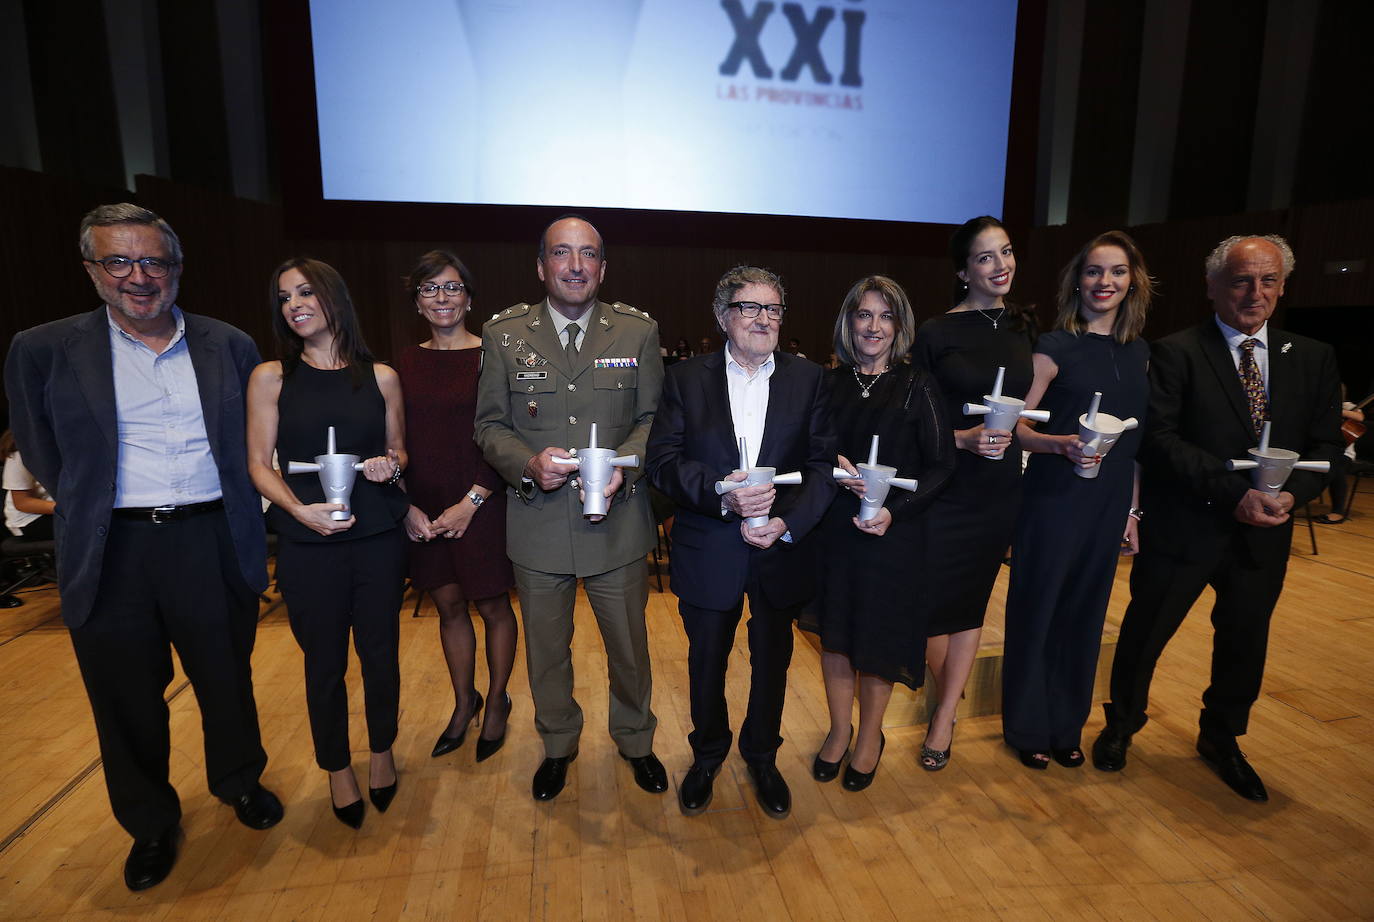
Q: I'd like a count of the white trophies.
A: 7